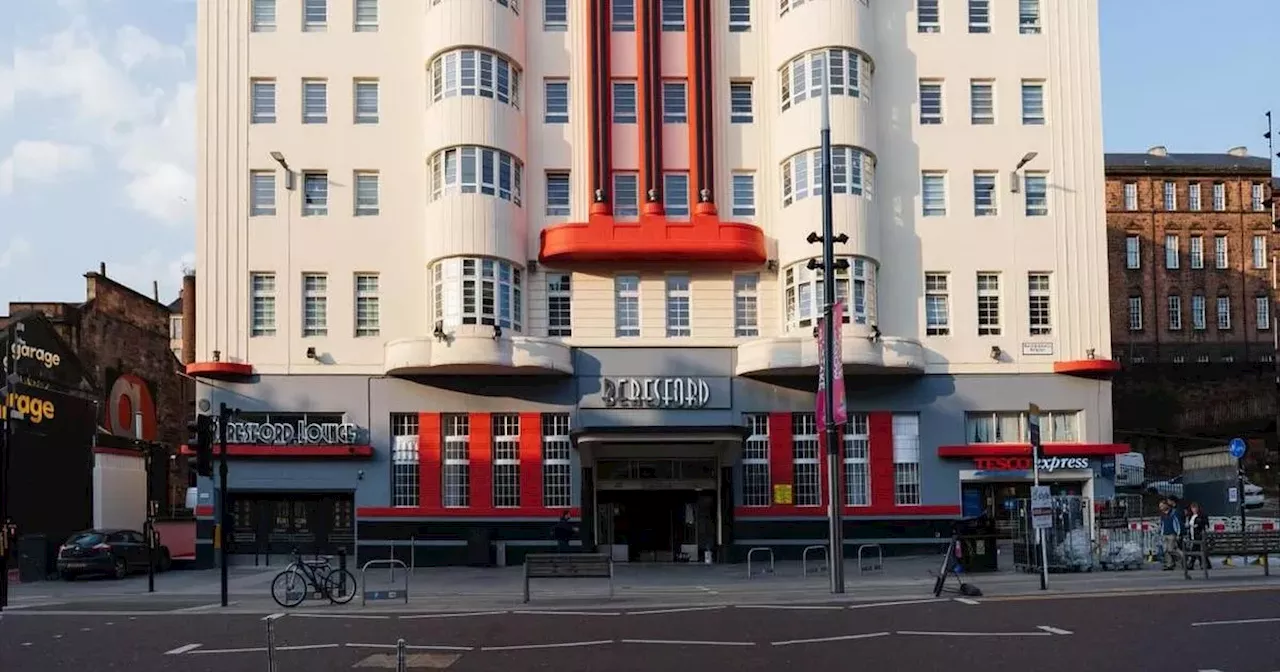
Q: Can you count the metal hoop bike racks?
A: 5